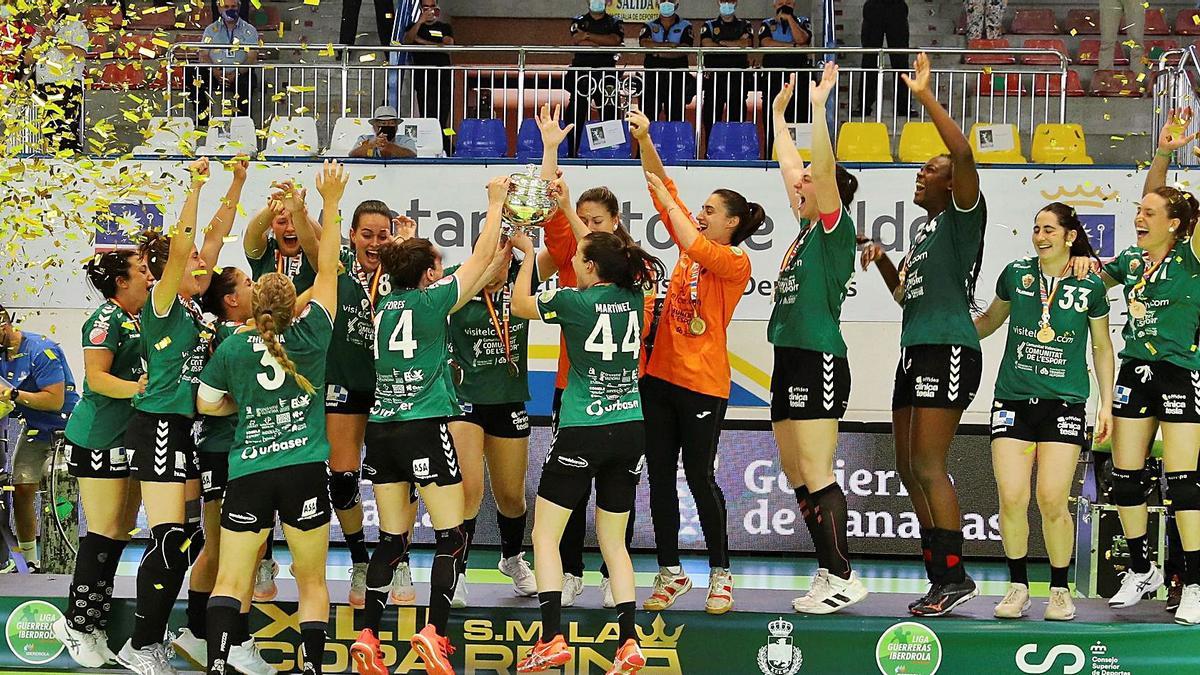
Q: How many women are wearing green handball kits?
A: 13